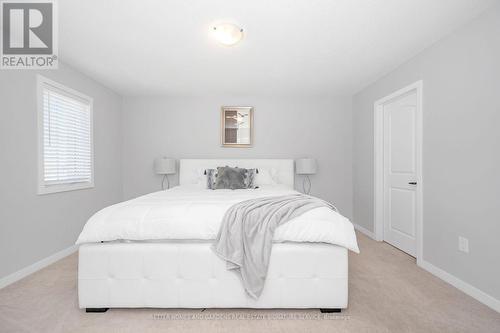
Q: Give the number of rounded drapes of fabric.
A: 1